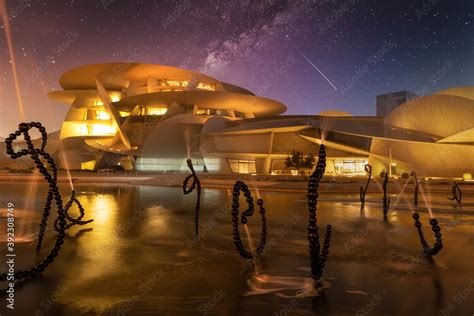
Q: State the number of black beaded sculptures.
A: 10